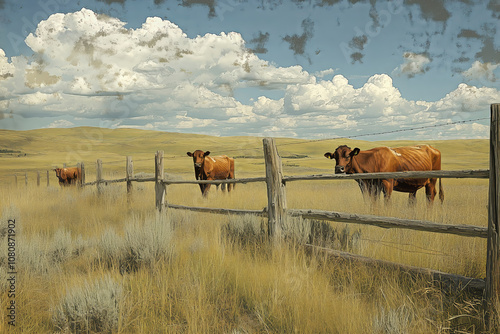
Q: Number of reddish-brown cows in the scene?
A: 3